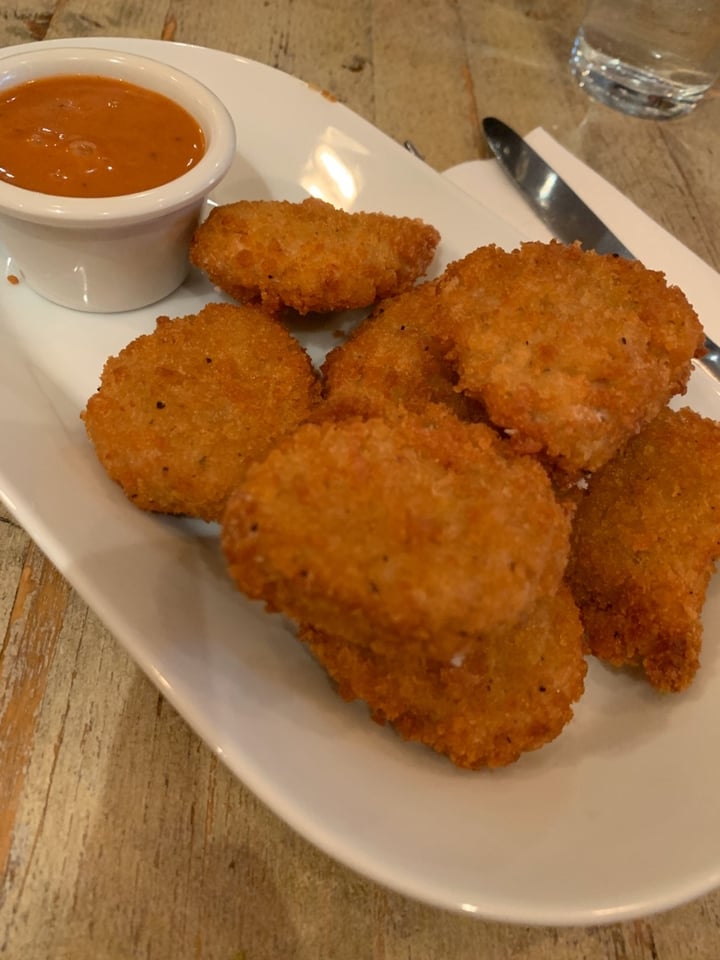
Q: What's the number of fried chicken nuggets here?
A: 7